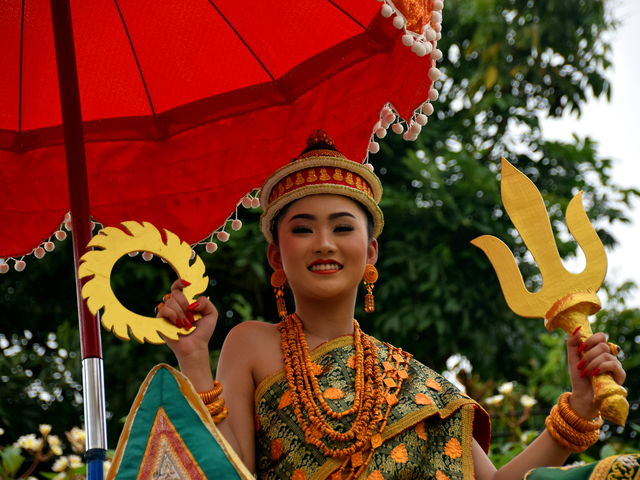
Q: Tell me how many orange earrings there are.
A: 2